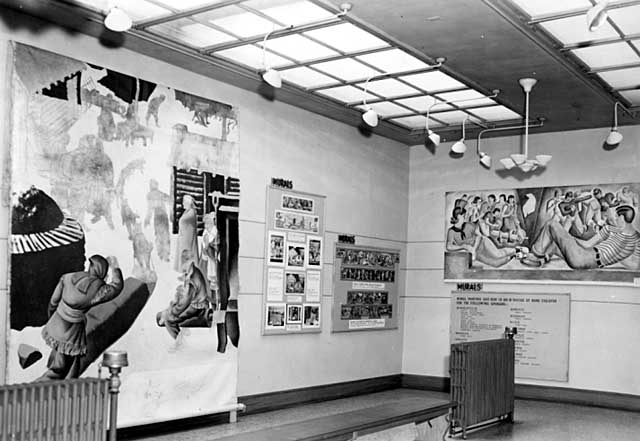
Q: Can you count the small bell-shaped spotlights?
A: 8